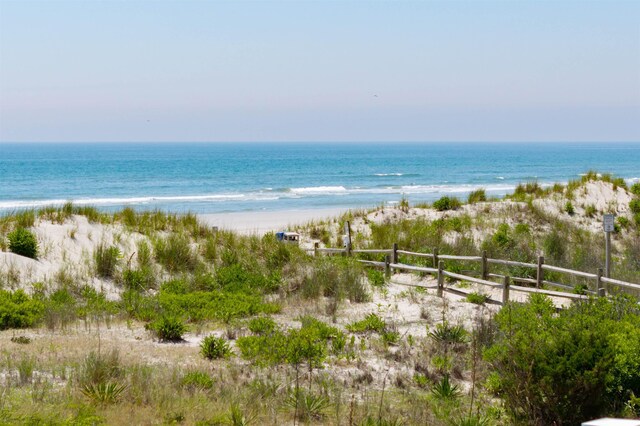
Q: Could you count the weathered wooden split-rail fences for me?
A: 2